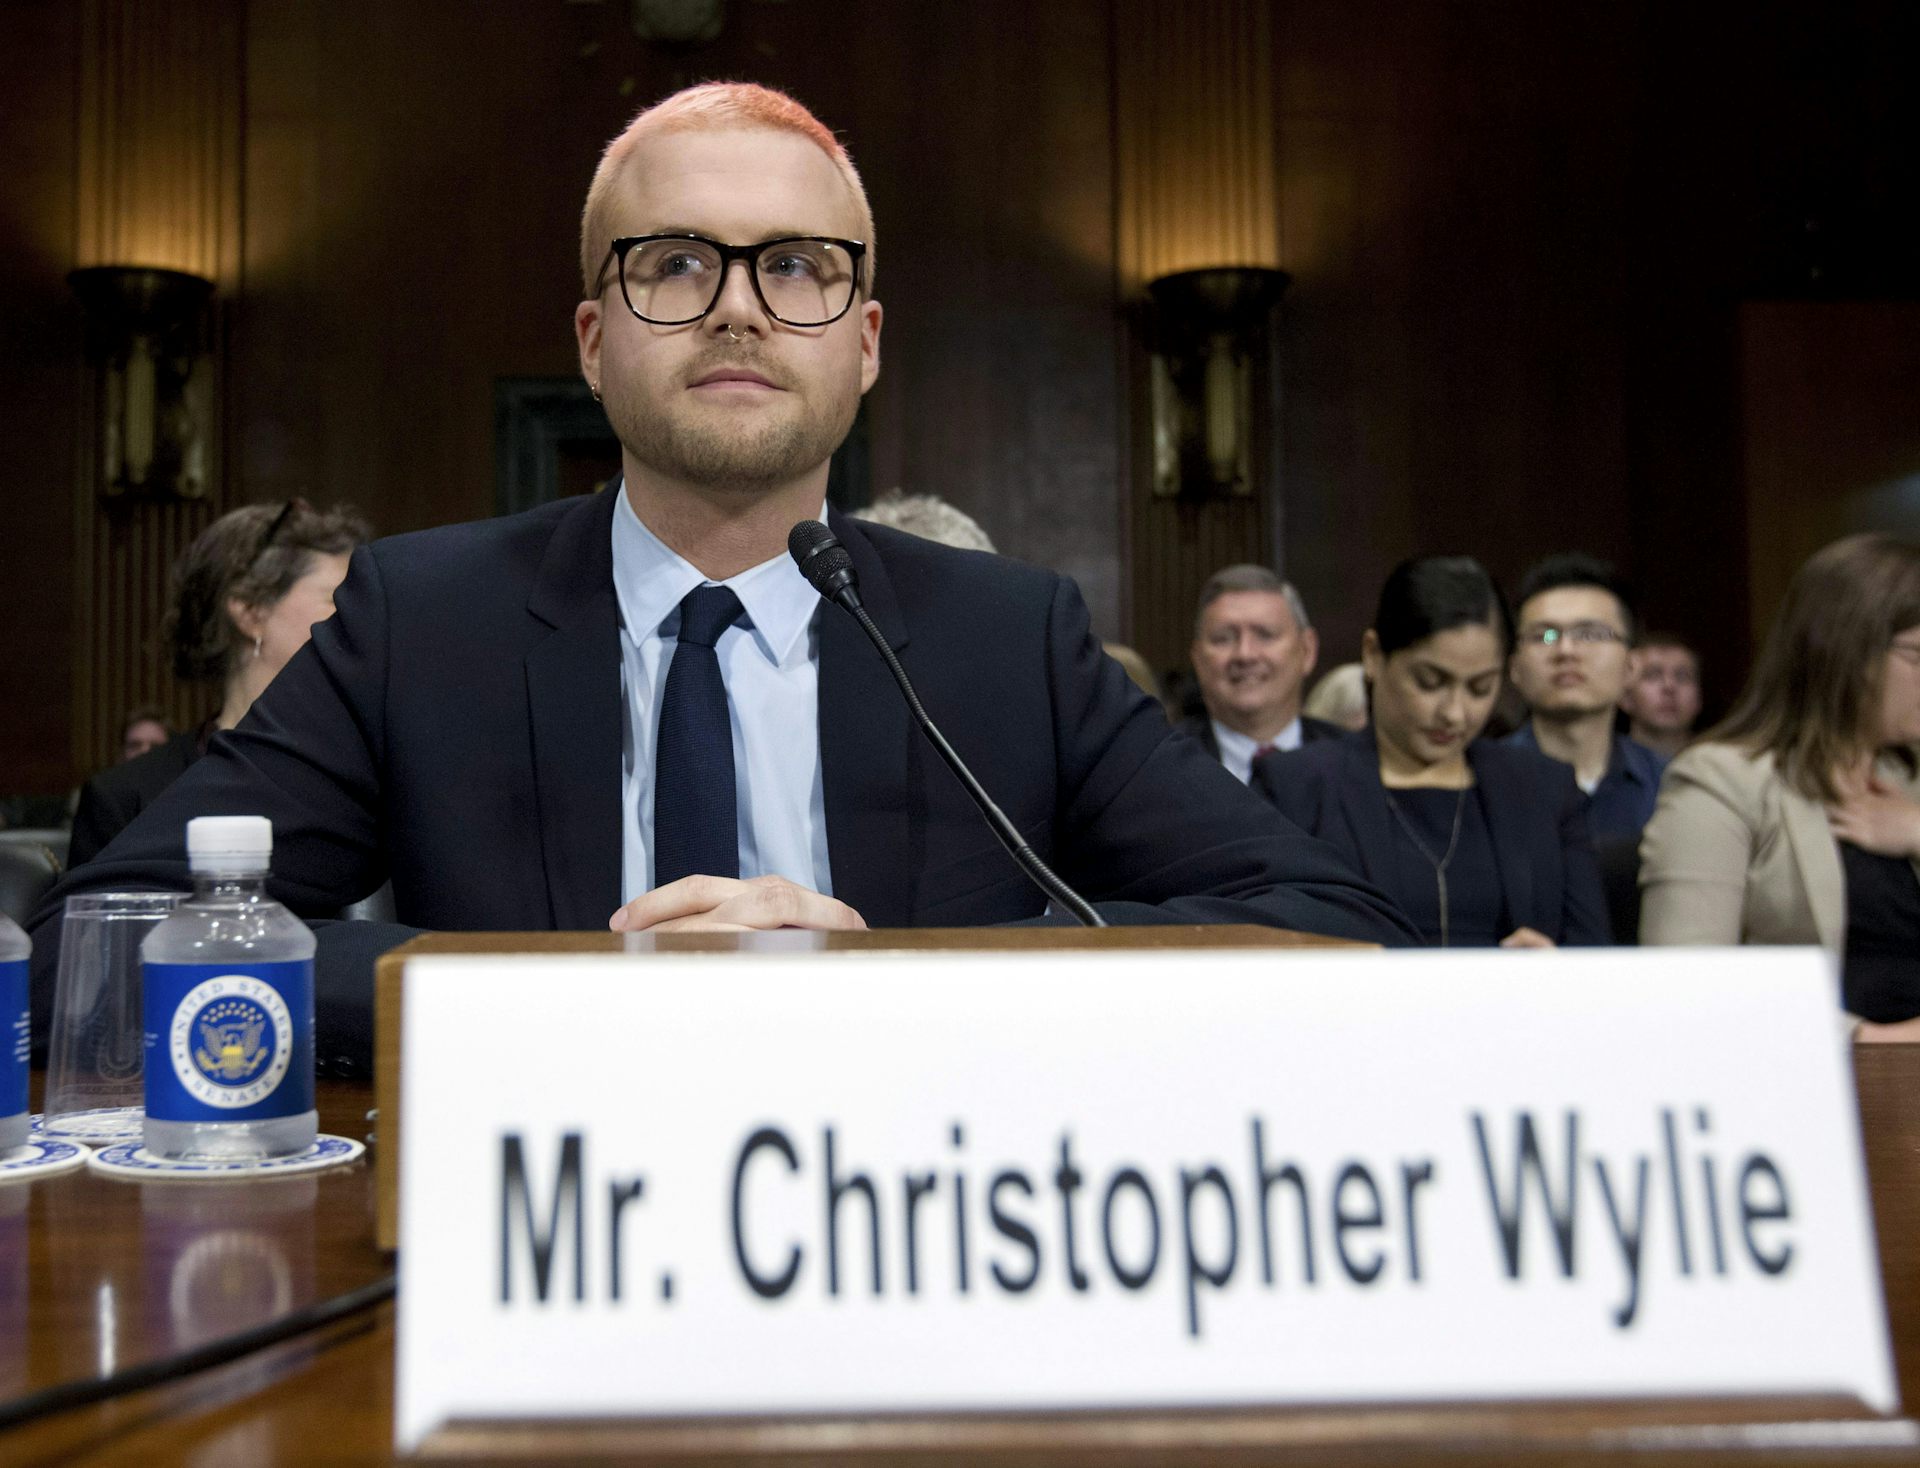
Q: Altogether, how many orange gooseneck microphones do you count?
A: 0